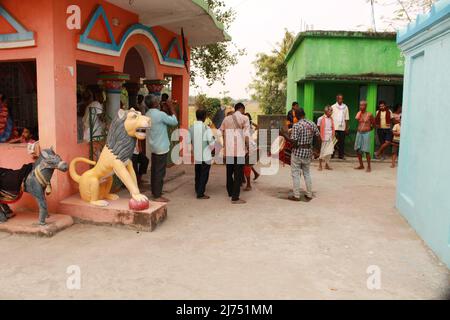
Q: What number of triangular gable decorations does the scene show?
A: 3